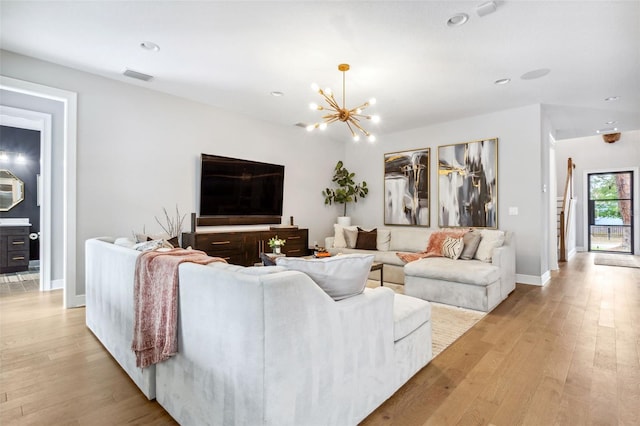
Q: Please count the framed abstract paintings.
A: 2